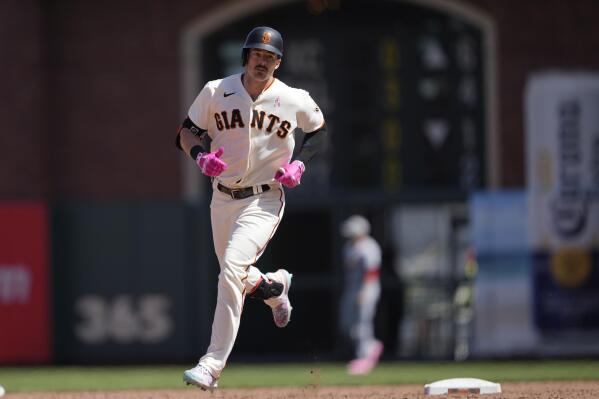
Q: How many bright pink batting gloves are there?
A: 2